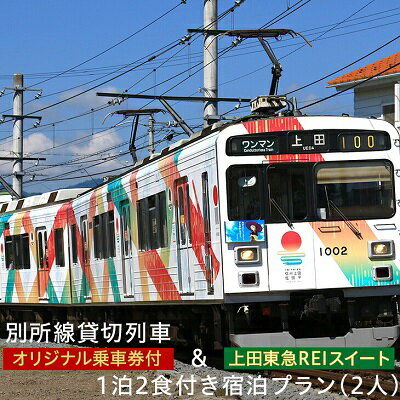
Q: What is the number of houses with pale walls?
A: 1